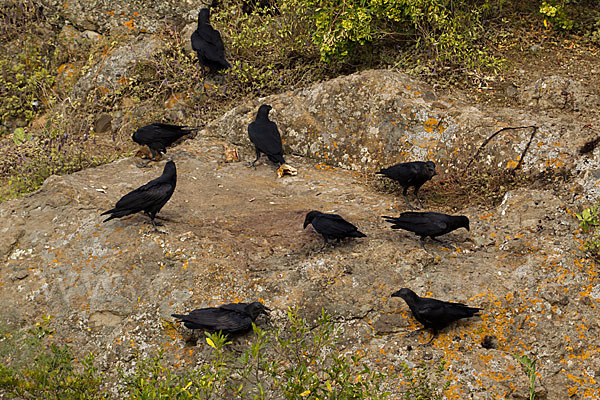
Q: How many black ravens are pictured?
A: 9